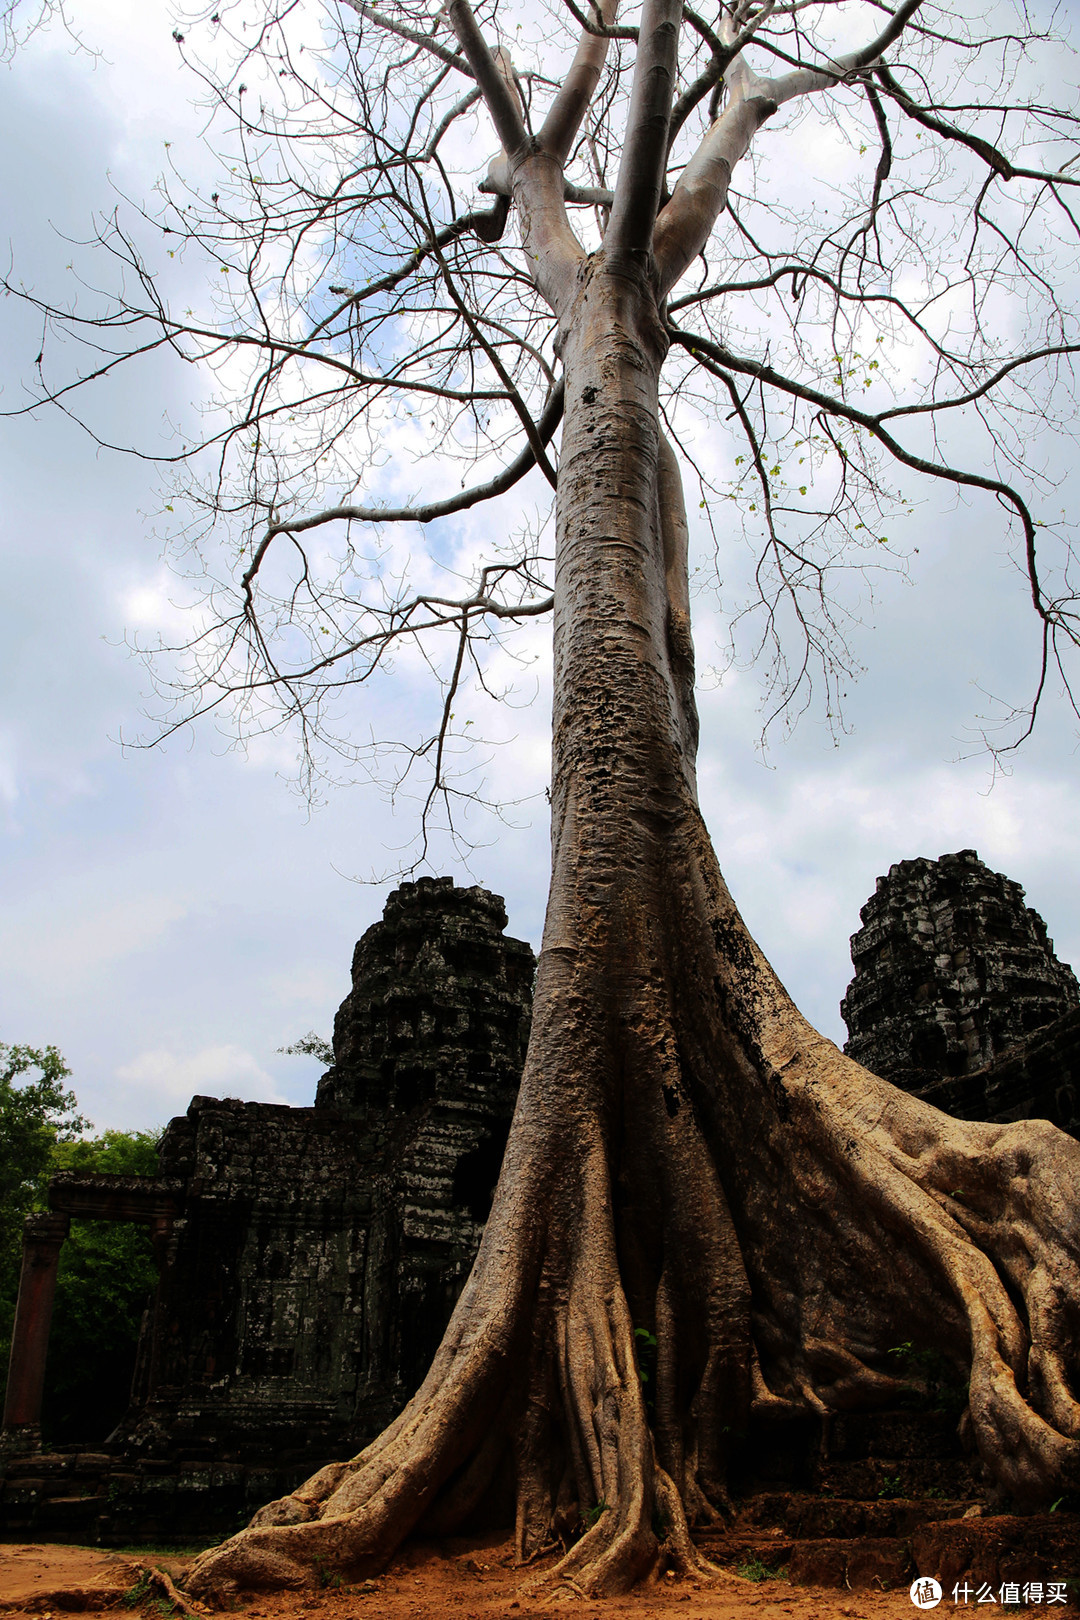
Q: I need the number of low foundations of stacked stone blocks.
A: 2